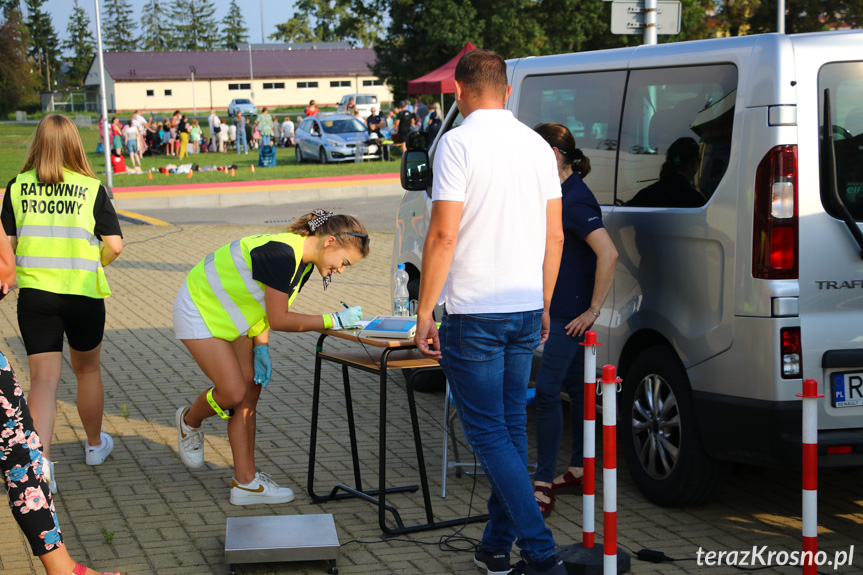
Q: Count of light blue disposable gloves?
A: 2